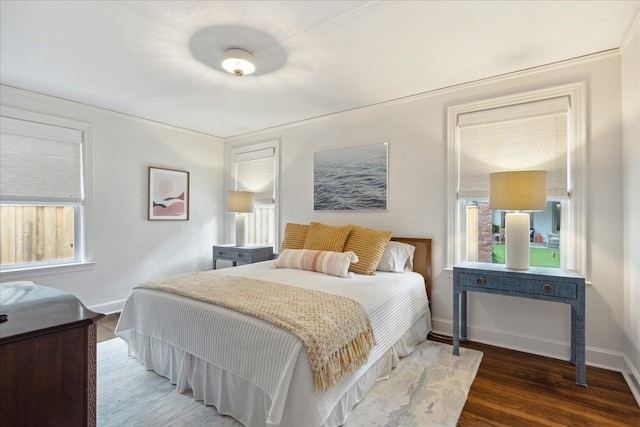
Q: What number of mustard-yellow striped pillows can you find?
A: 3